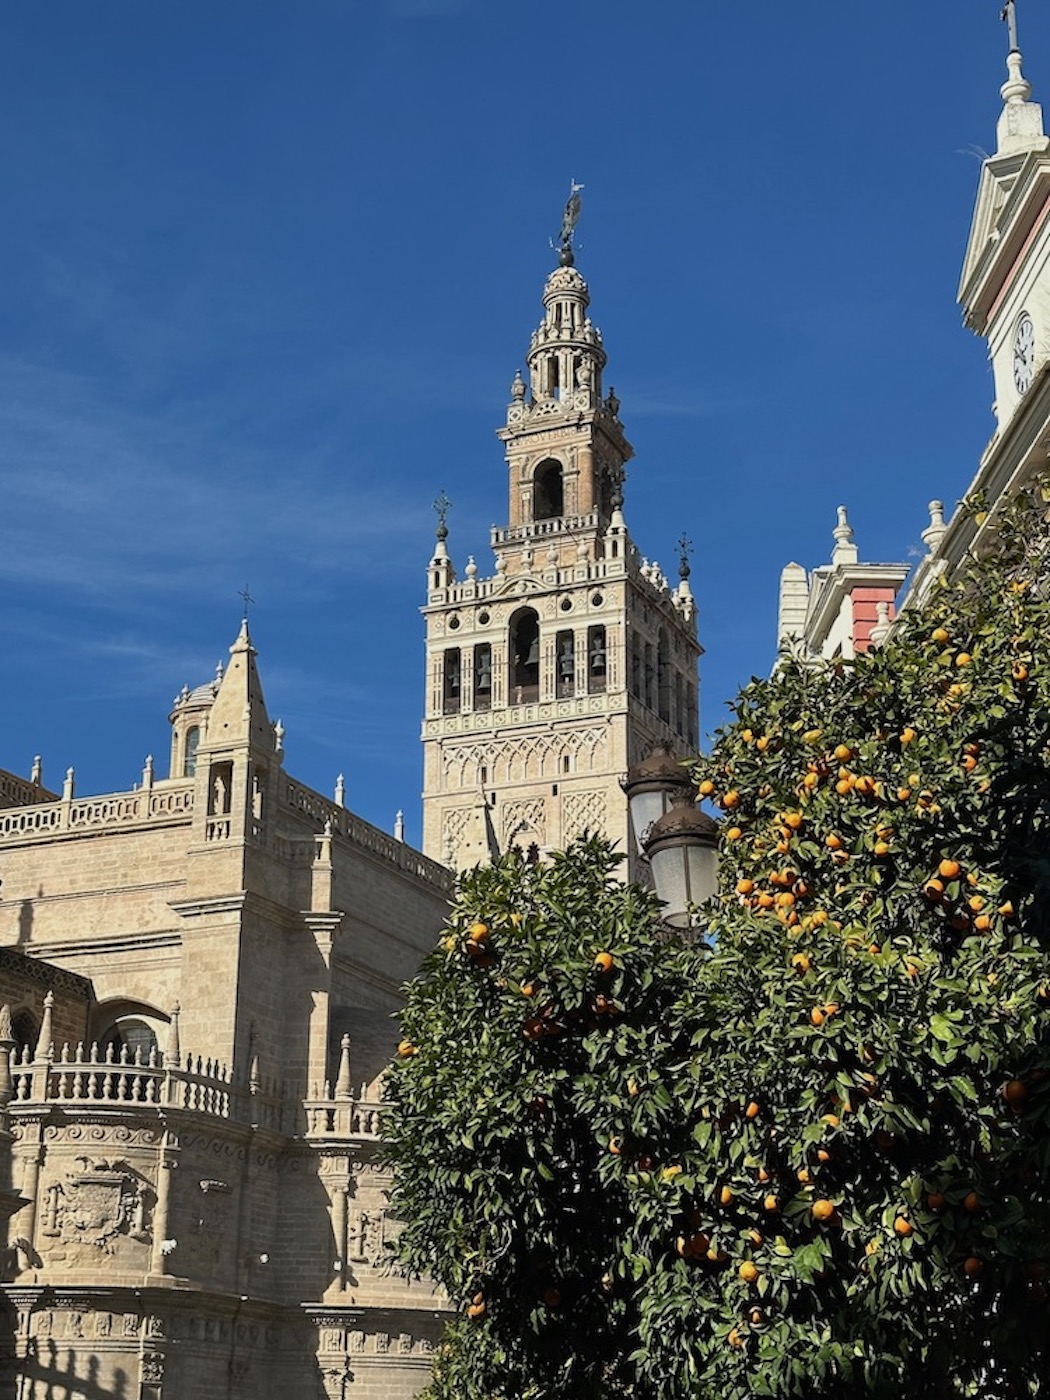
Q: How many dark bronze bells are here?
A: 5